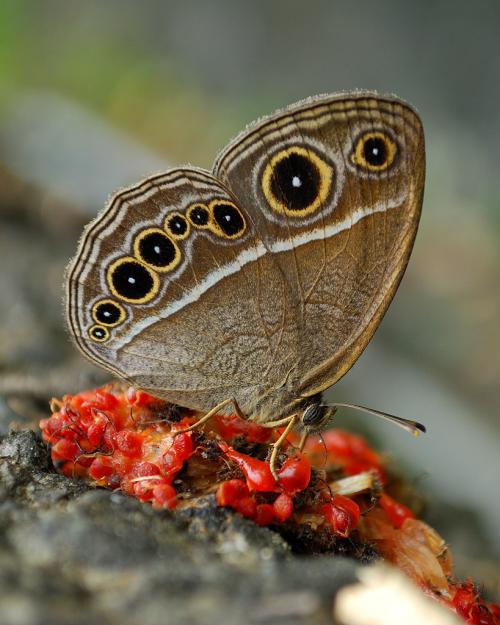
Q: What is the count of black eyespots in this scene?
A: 9